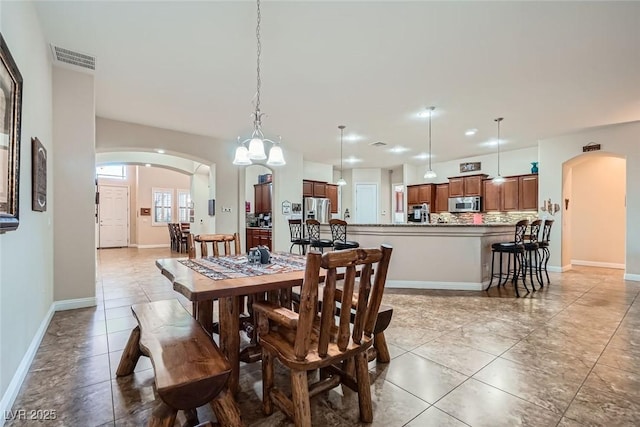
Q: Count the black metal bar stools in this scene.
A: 6